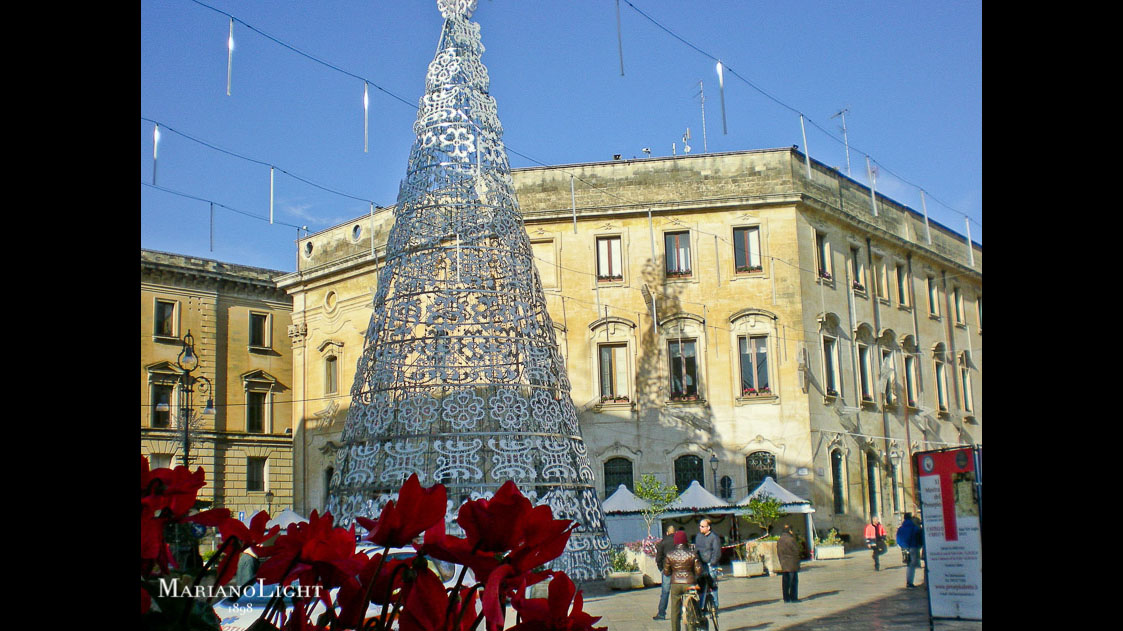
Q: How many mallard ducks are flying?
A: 0